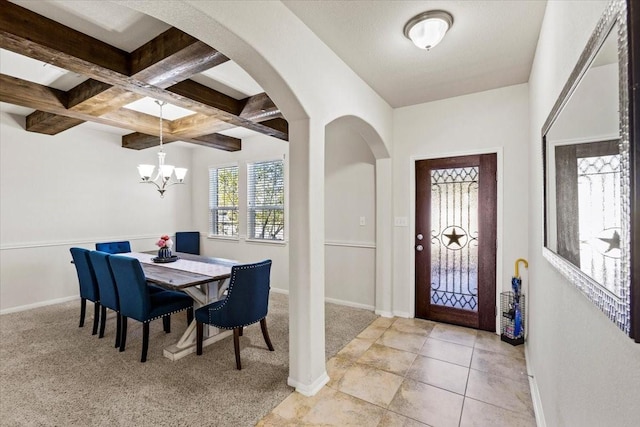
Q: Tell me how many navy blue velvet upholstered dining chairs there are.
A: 6